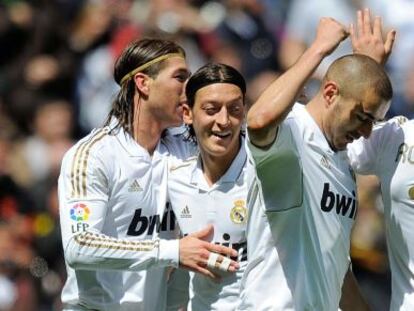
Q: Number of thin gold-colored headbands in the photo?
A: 1